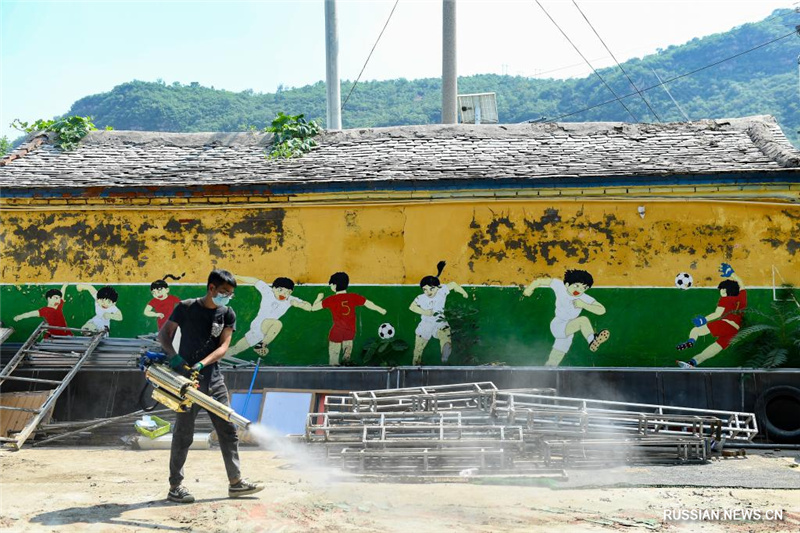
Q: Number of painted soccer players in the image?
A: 8